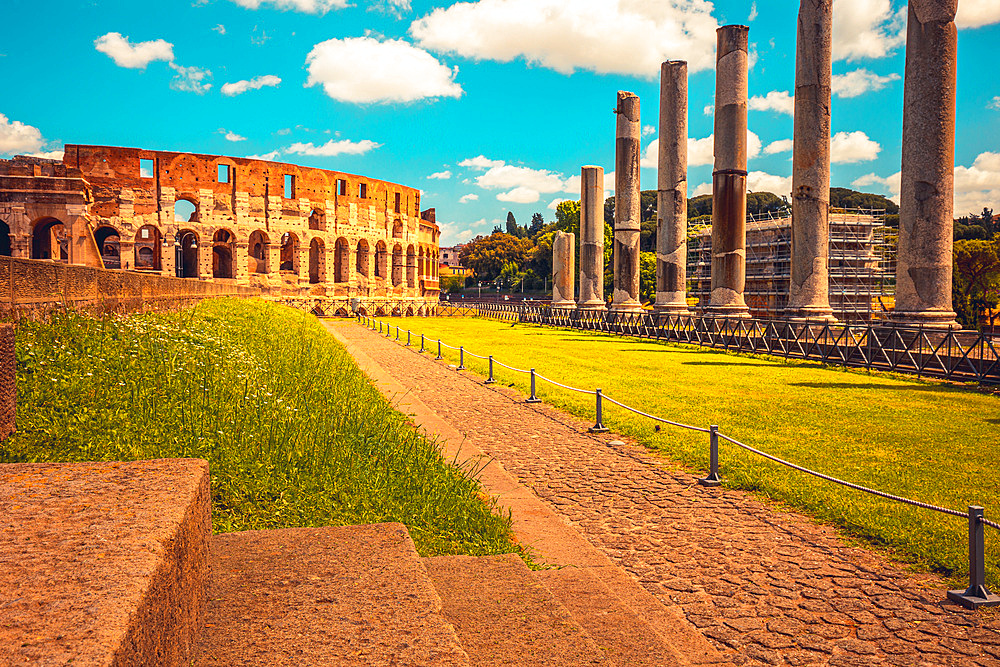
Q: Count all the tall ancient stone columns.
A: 7